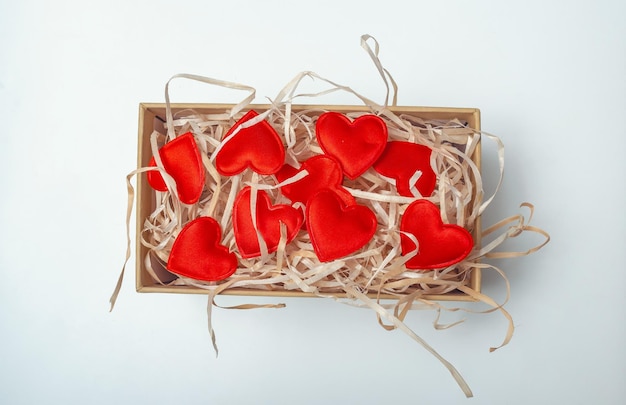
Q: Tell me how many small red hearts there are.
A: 9